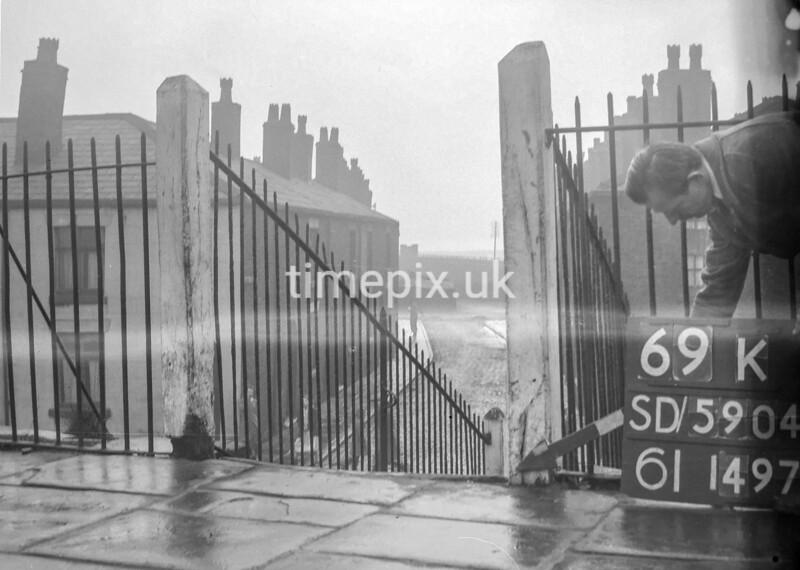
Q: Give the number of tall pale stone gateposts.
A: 2